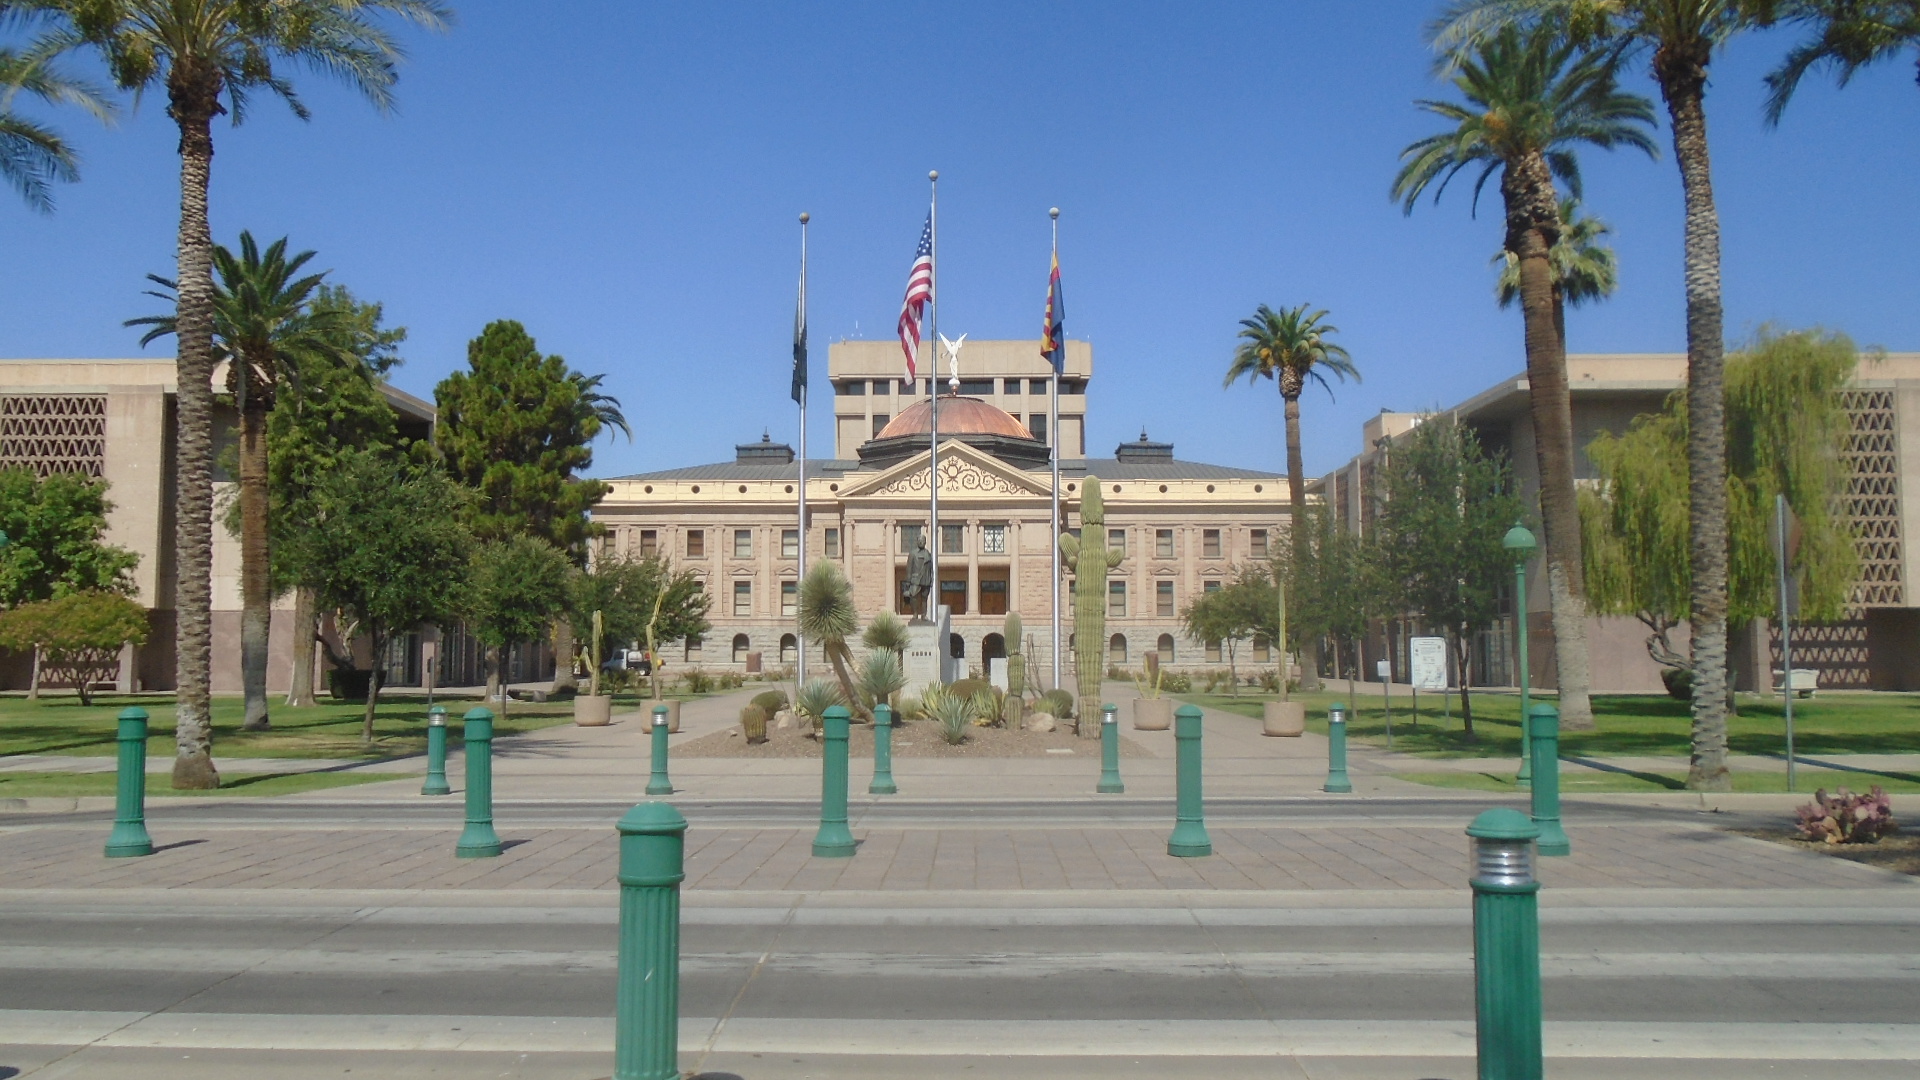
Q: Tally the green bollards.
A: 12